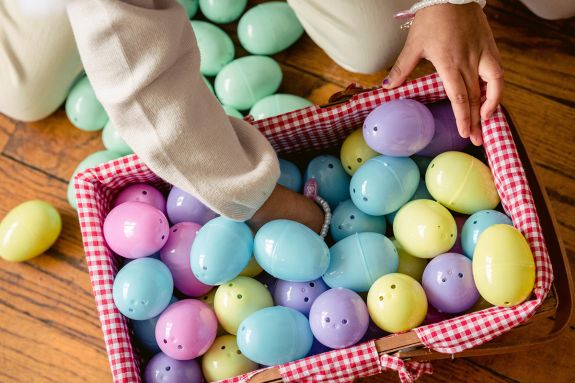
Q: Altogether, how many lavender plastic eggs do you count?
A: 7